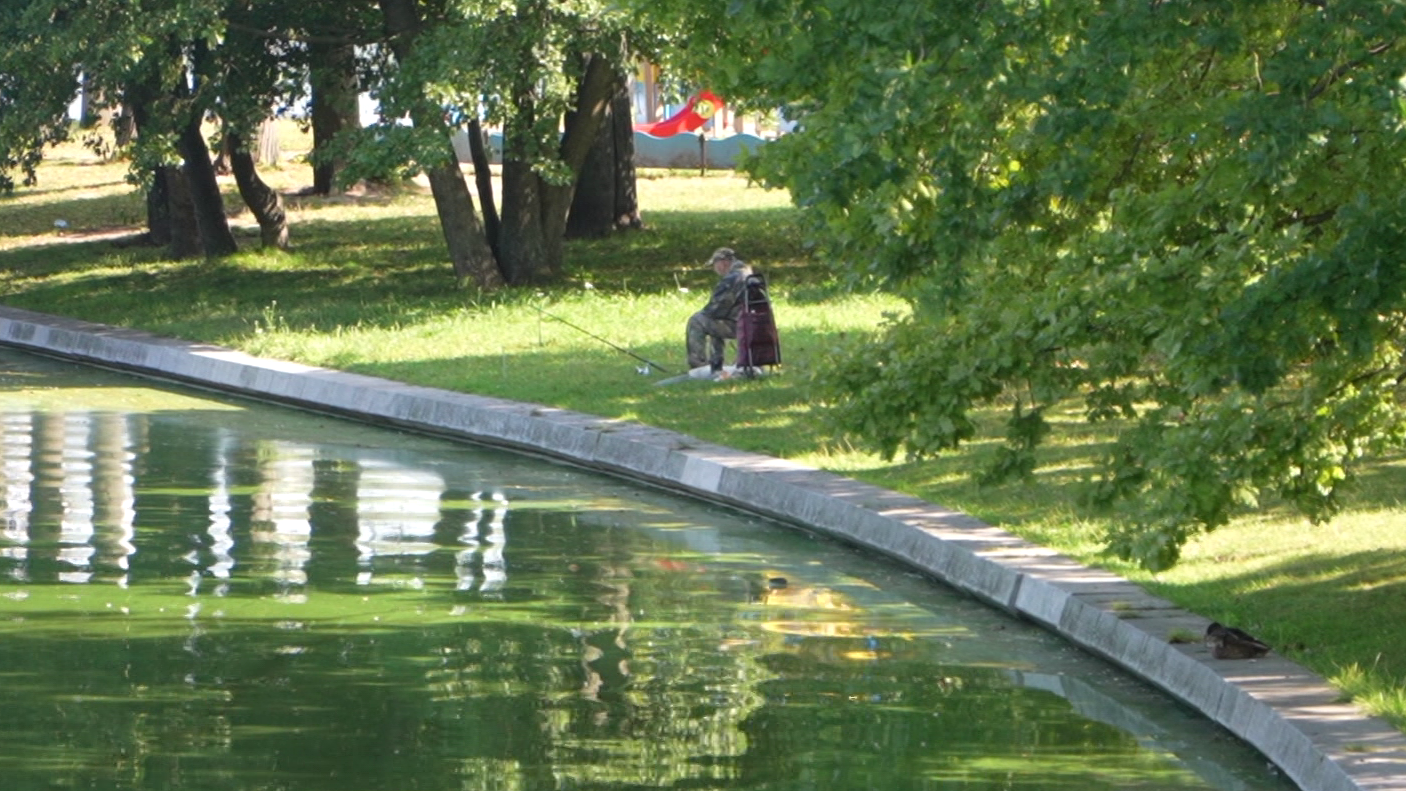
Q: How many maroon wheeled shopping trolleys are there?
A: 1